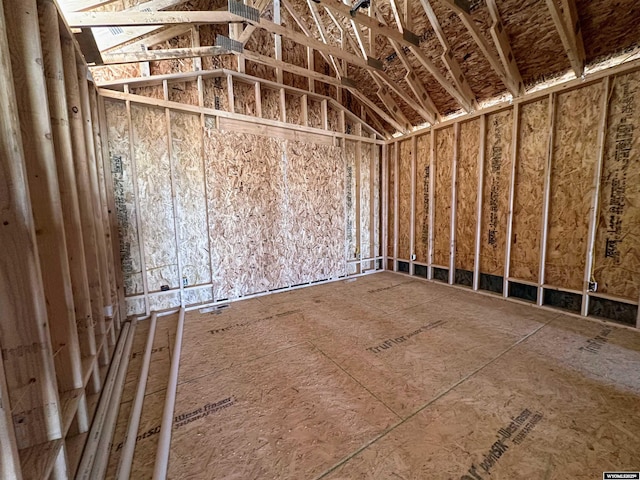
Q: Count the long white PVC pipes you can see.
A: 4